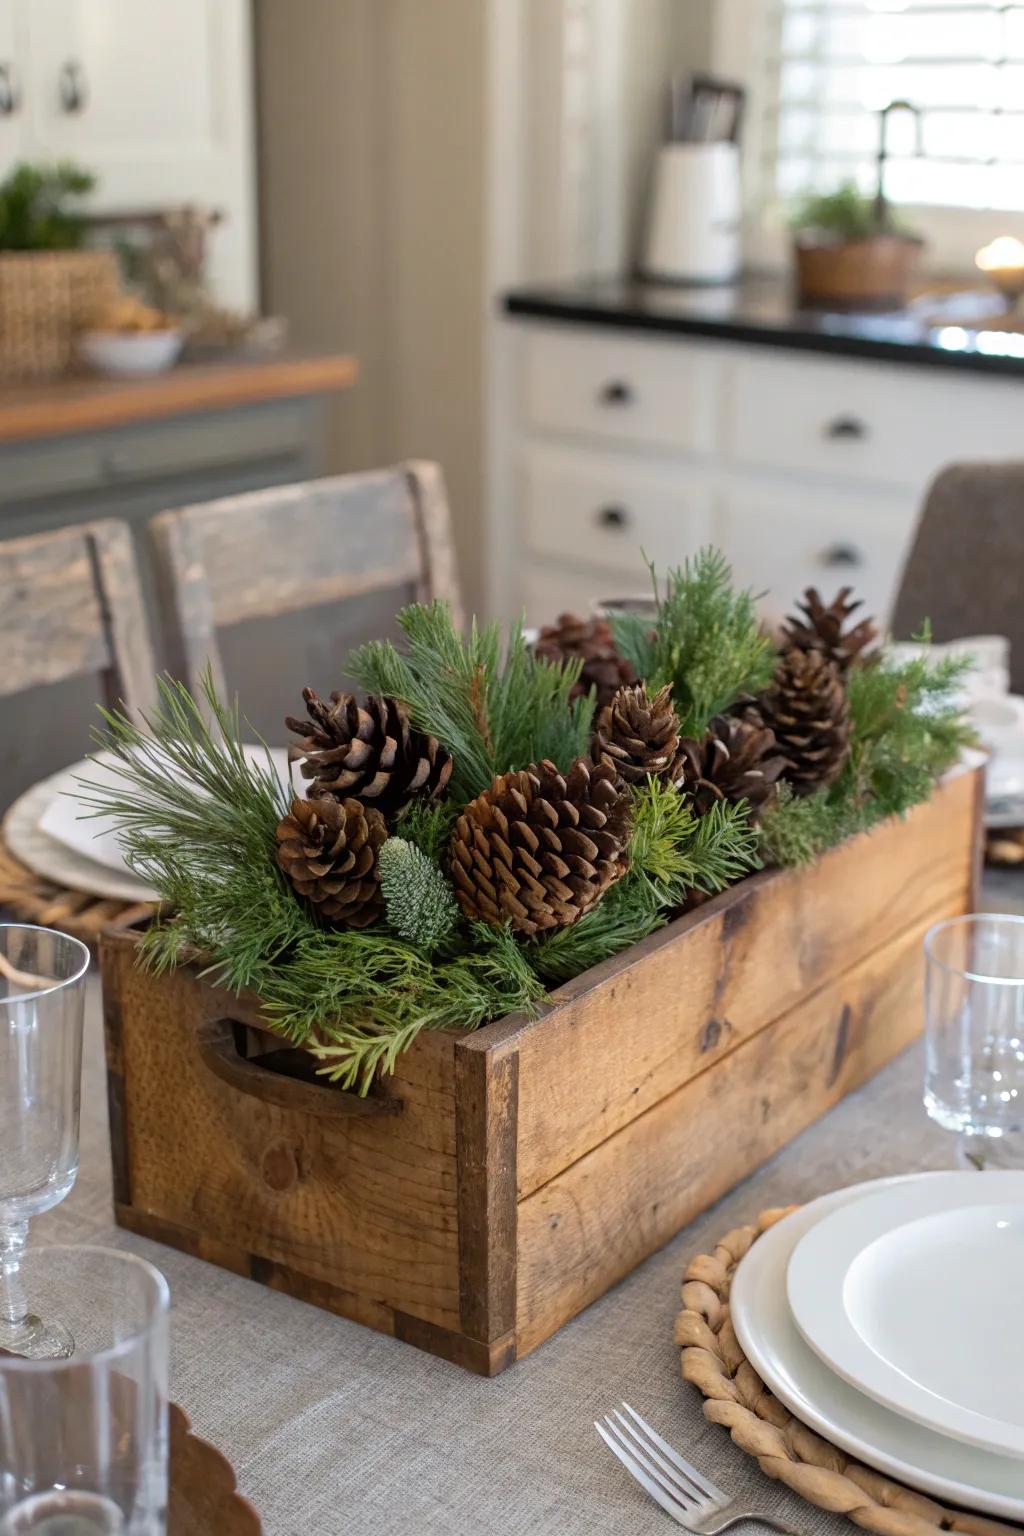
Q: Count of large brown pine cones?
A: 8